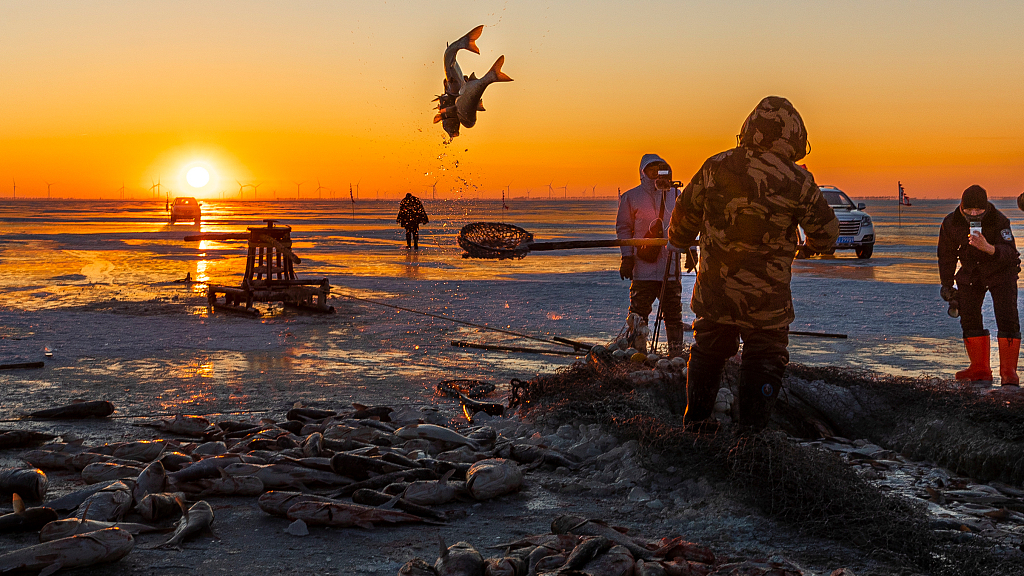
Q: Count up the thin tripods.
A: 1